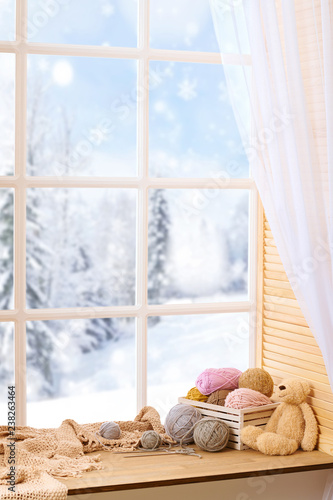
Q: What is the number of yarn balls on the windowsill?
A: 9